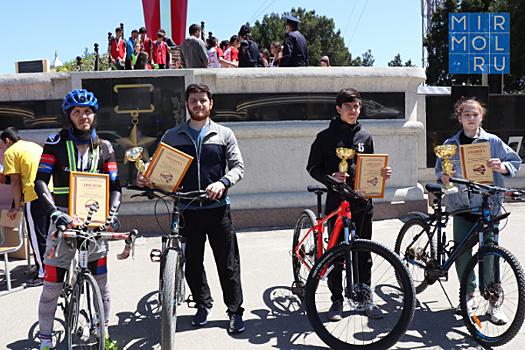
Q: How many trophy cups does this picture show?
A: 3